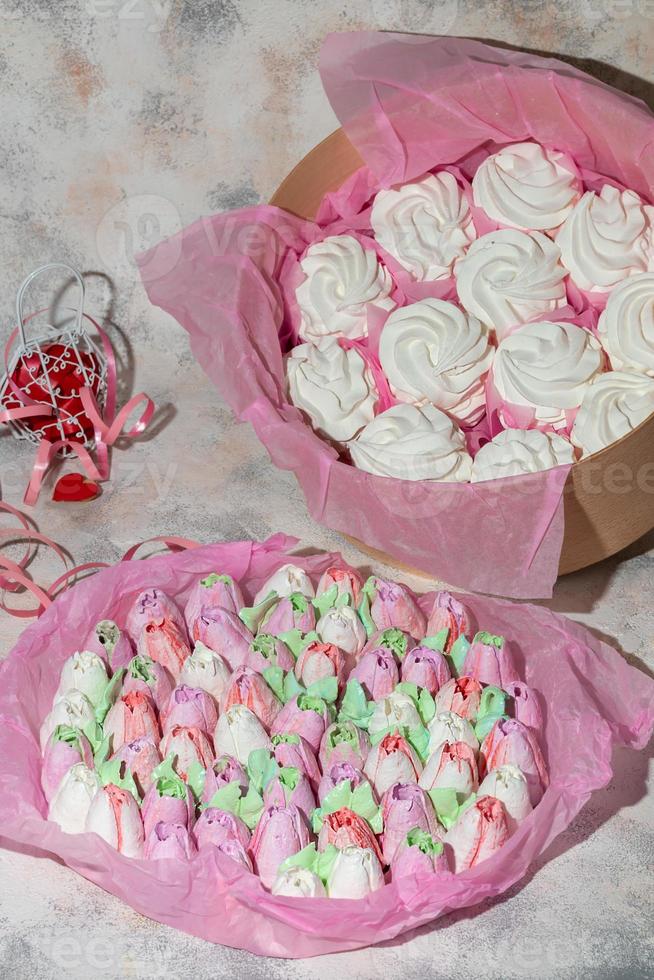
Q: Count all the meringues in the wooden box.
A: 12